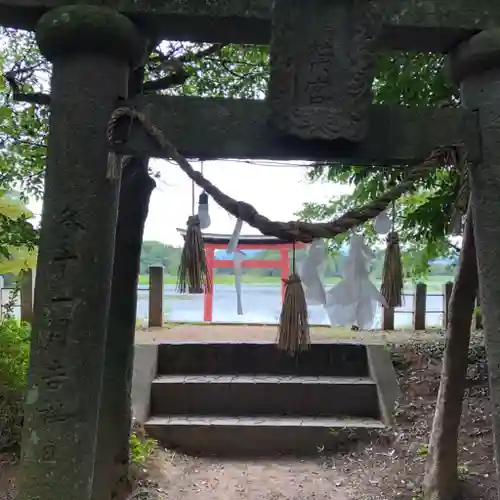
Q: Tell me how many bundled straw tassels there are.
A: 3